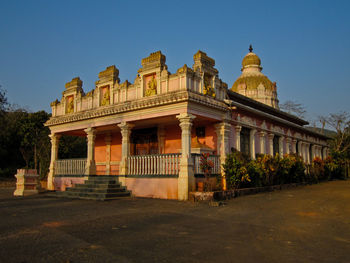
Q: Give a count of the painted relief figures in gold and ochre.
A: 4